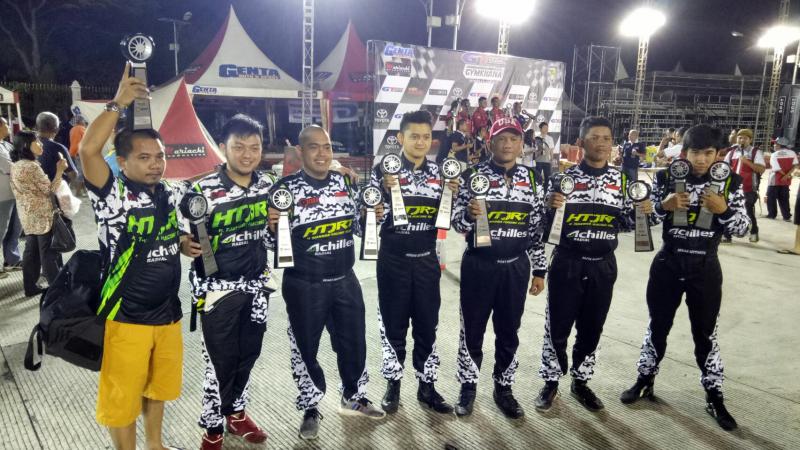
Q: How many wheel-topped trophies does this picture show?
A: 11